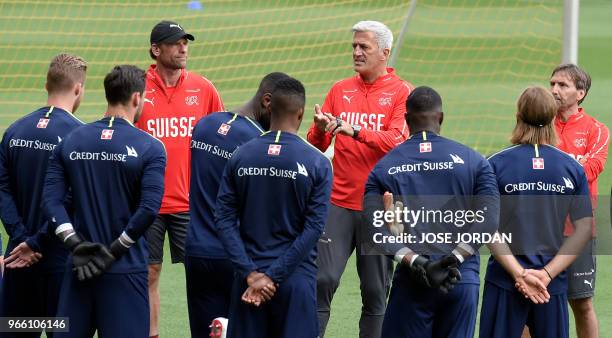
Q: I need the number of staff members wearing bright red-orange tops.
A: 3